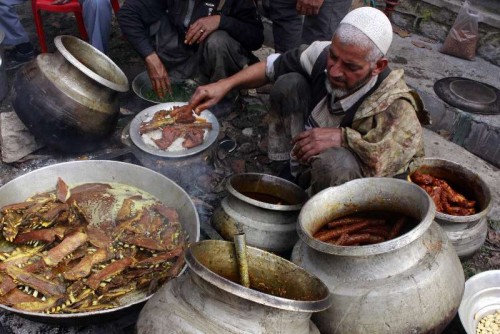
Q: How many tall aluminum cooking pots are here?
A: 5